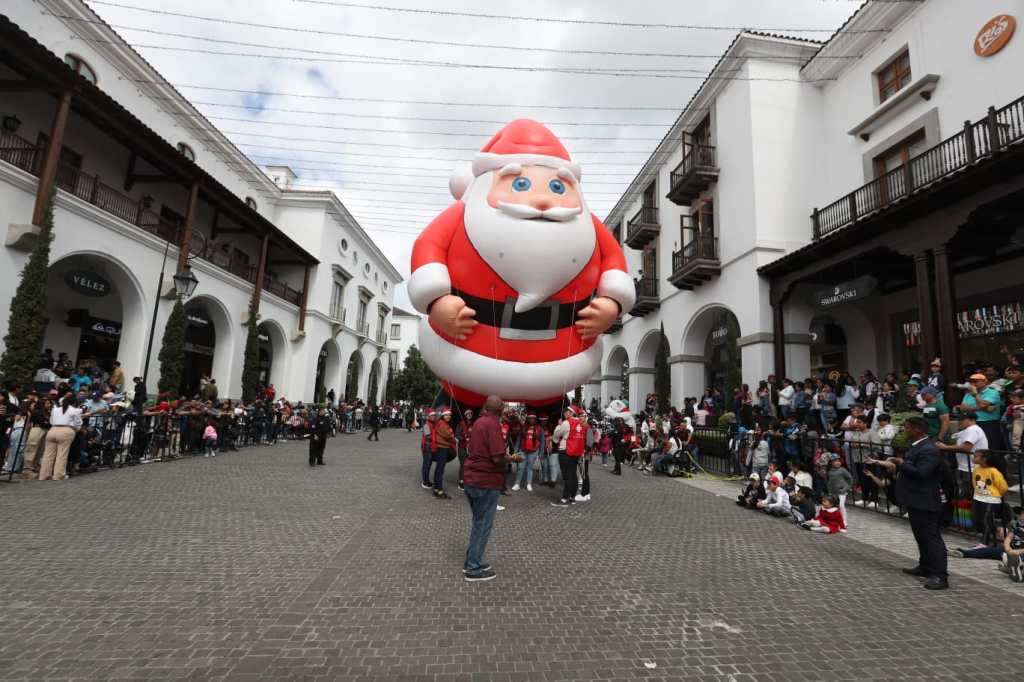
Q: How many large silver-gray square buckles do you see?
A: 1